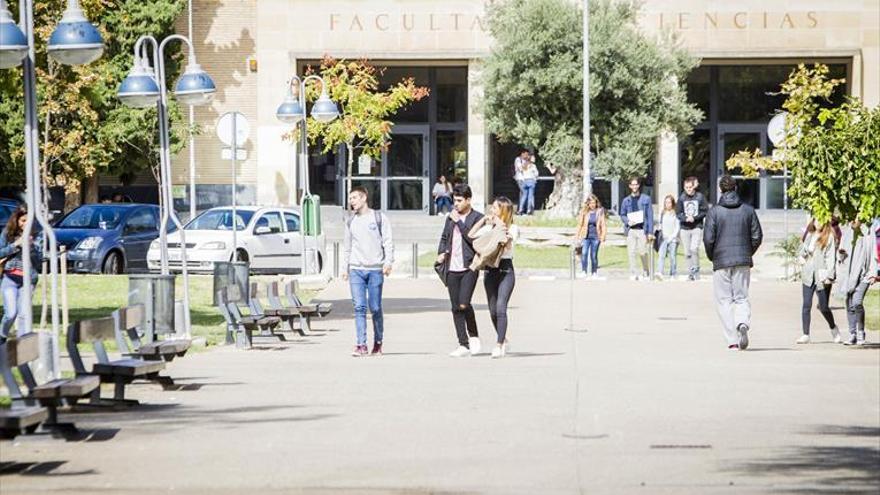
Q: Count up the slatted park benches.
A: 8